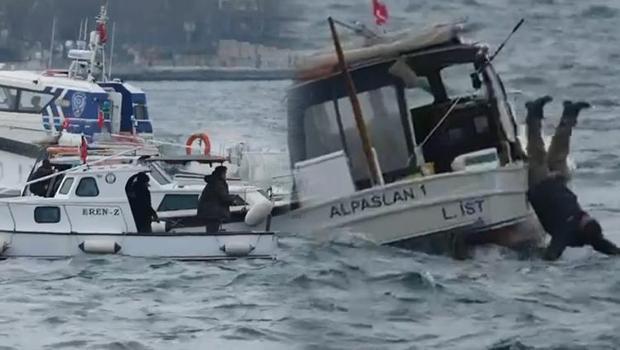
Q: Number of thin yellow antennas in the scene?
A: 0